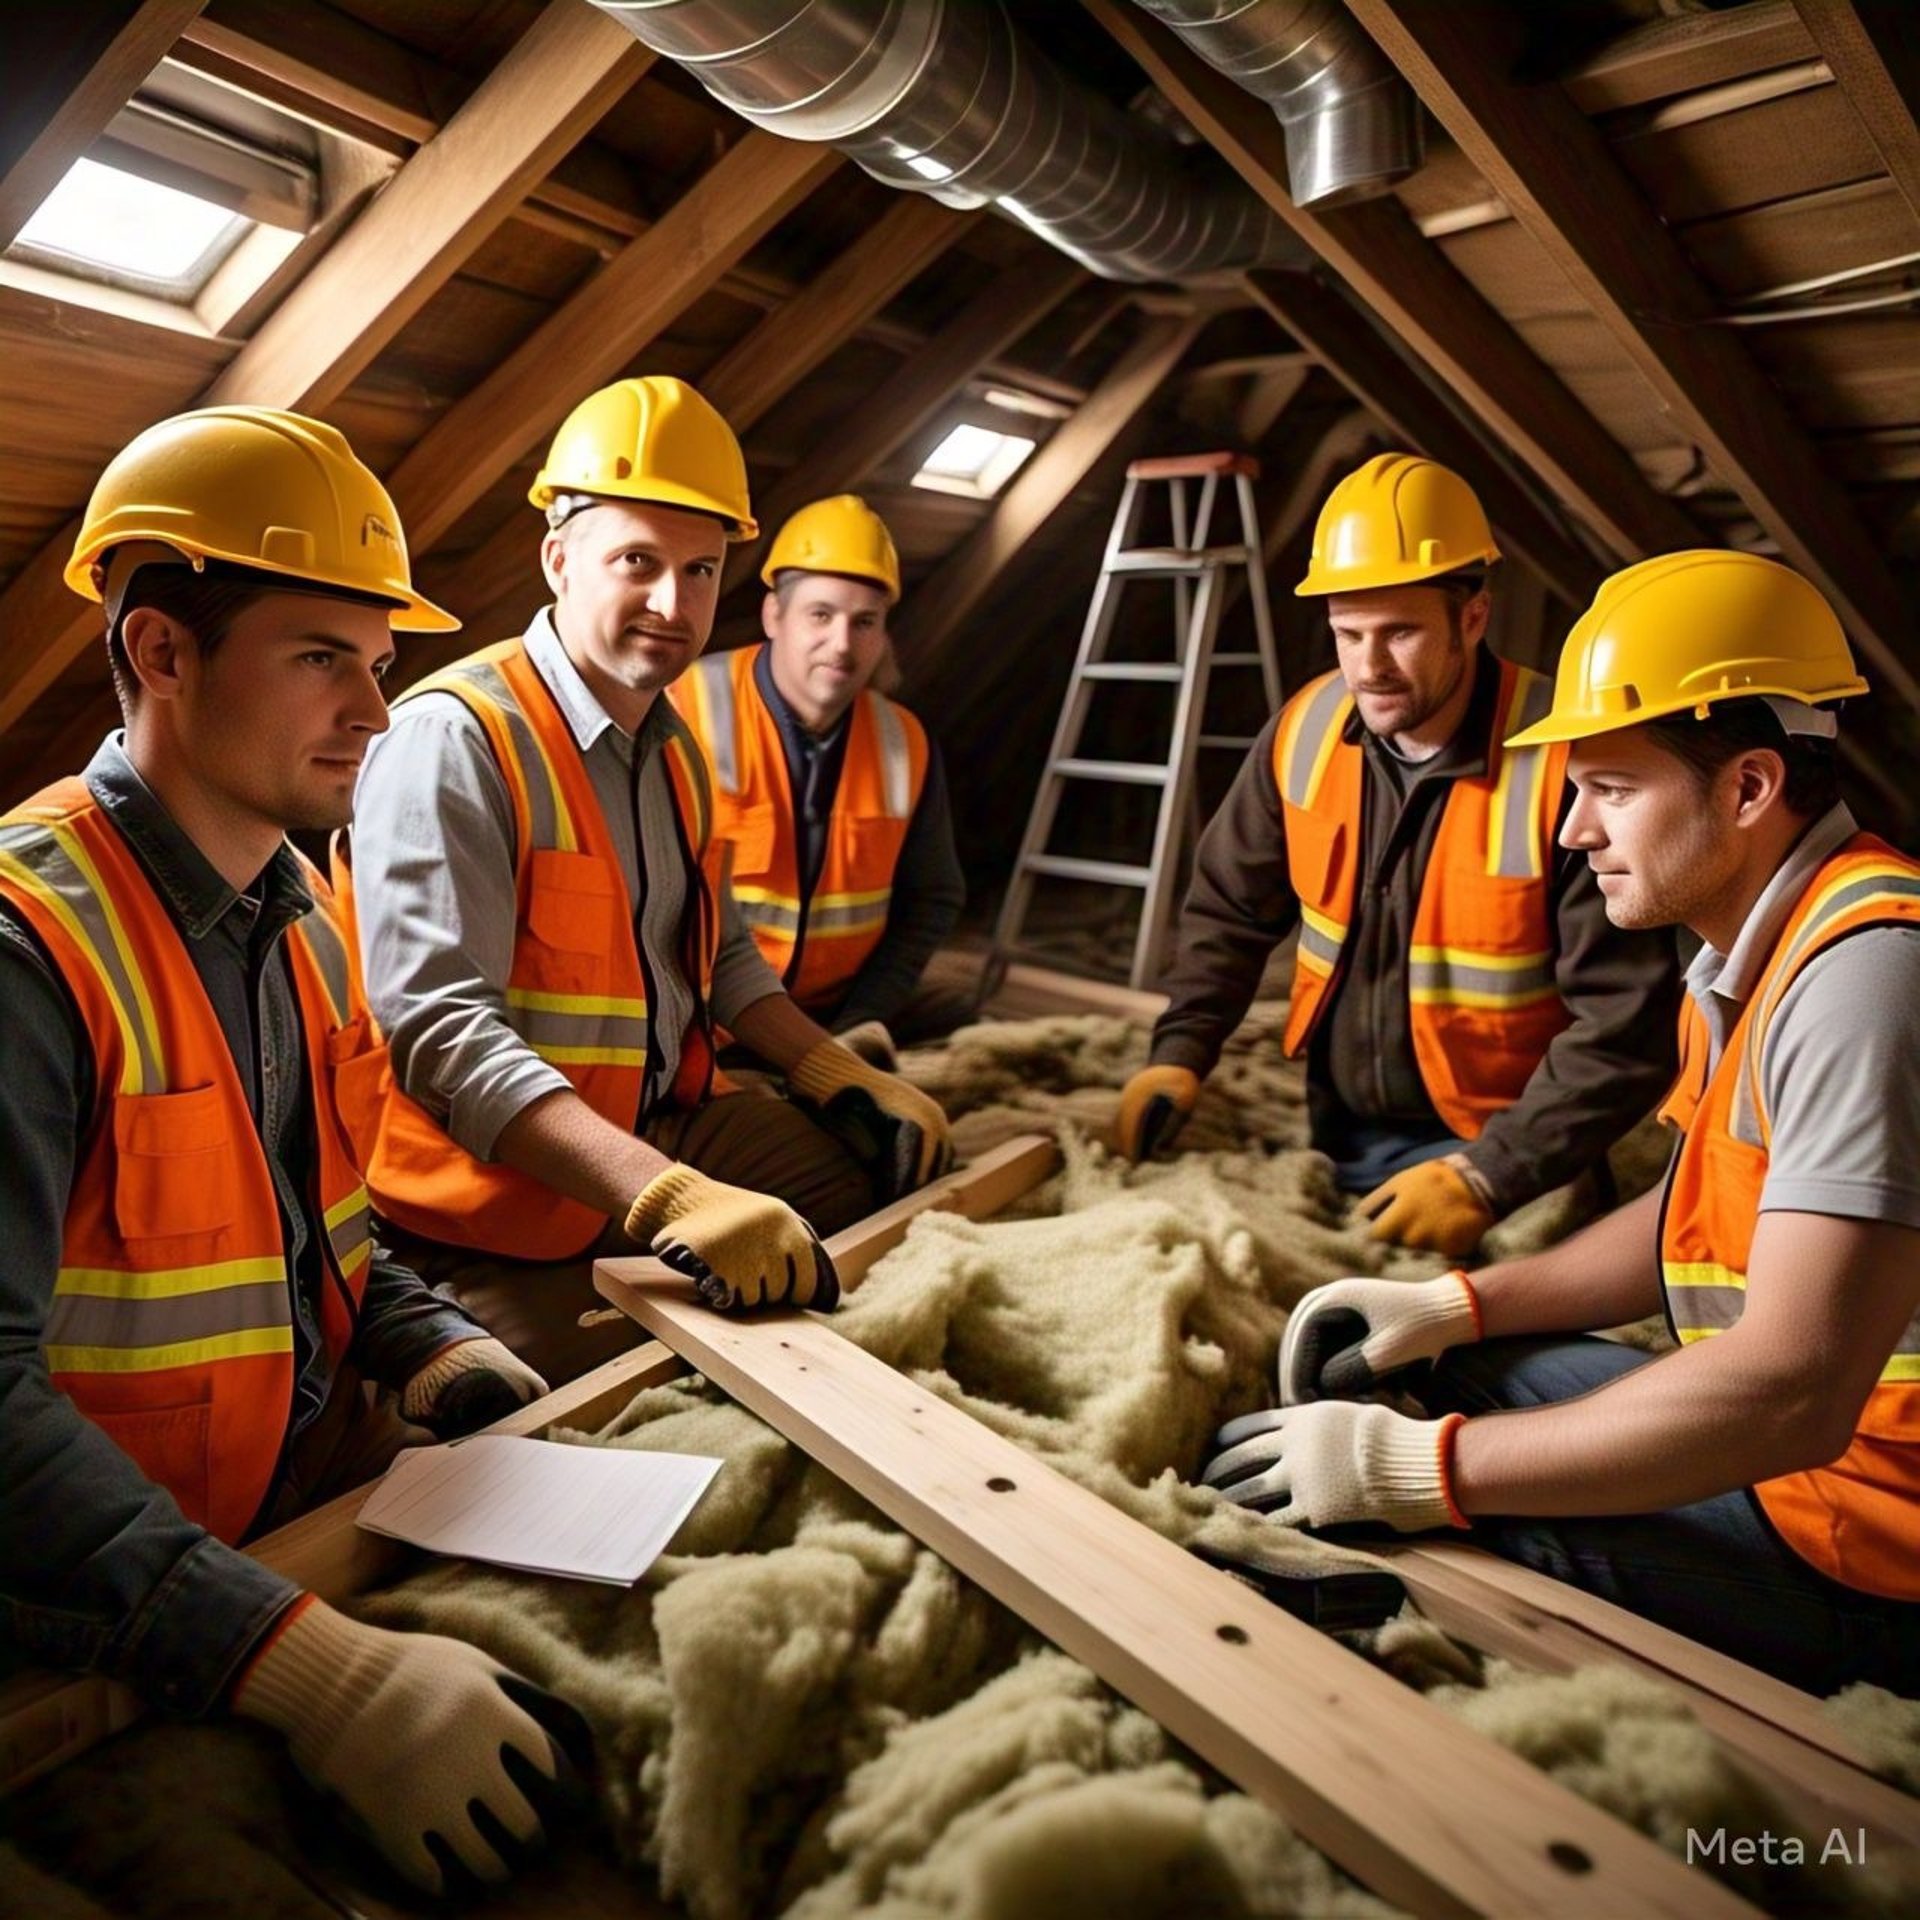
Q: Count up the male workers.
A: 5